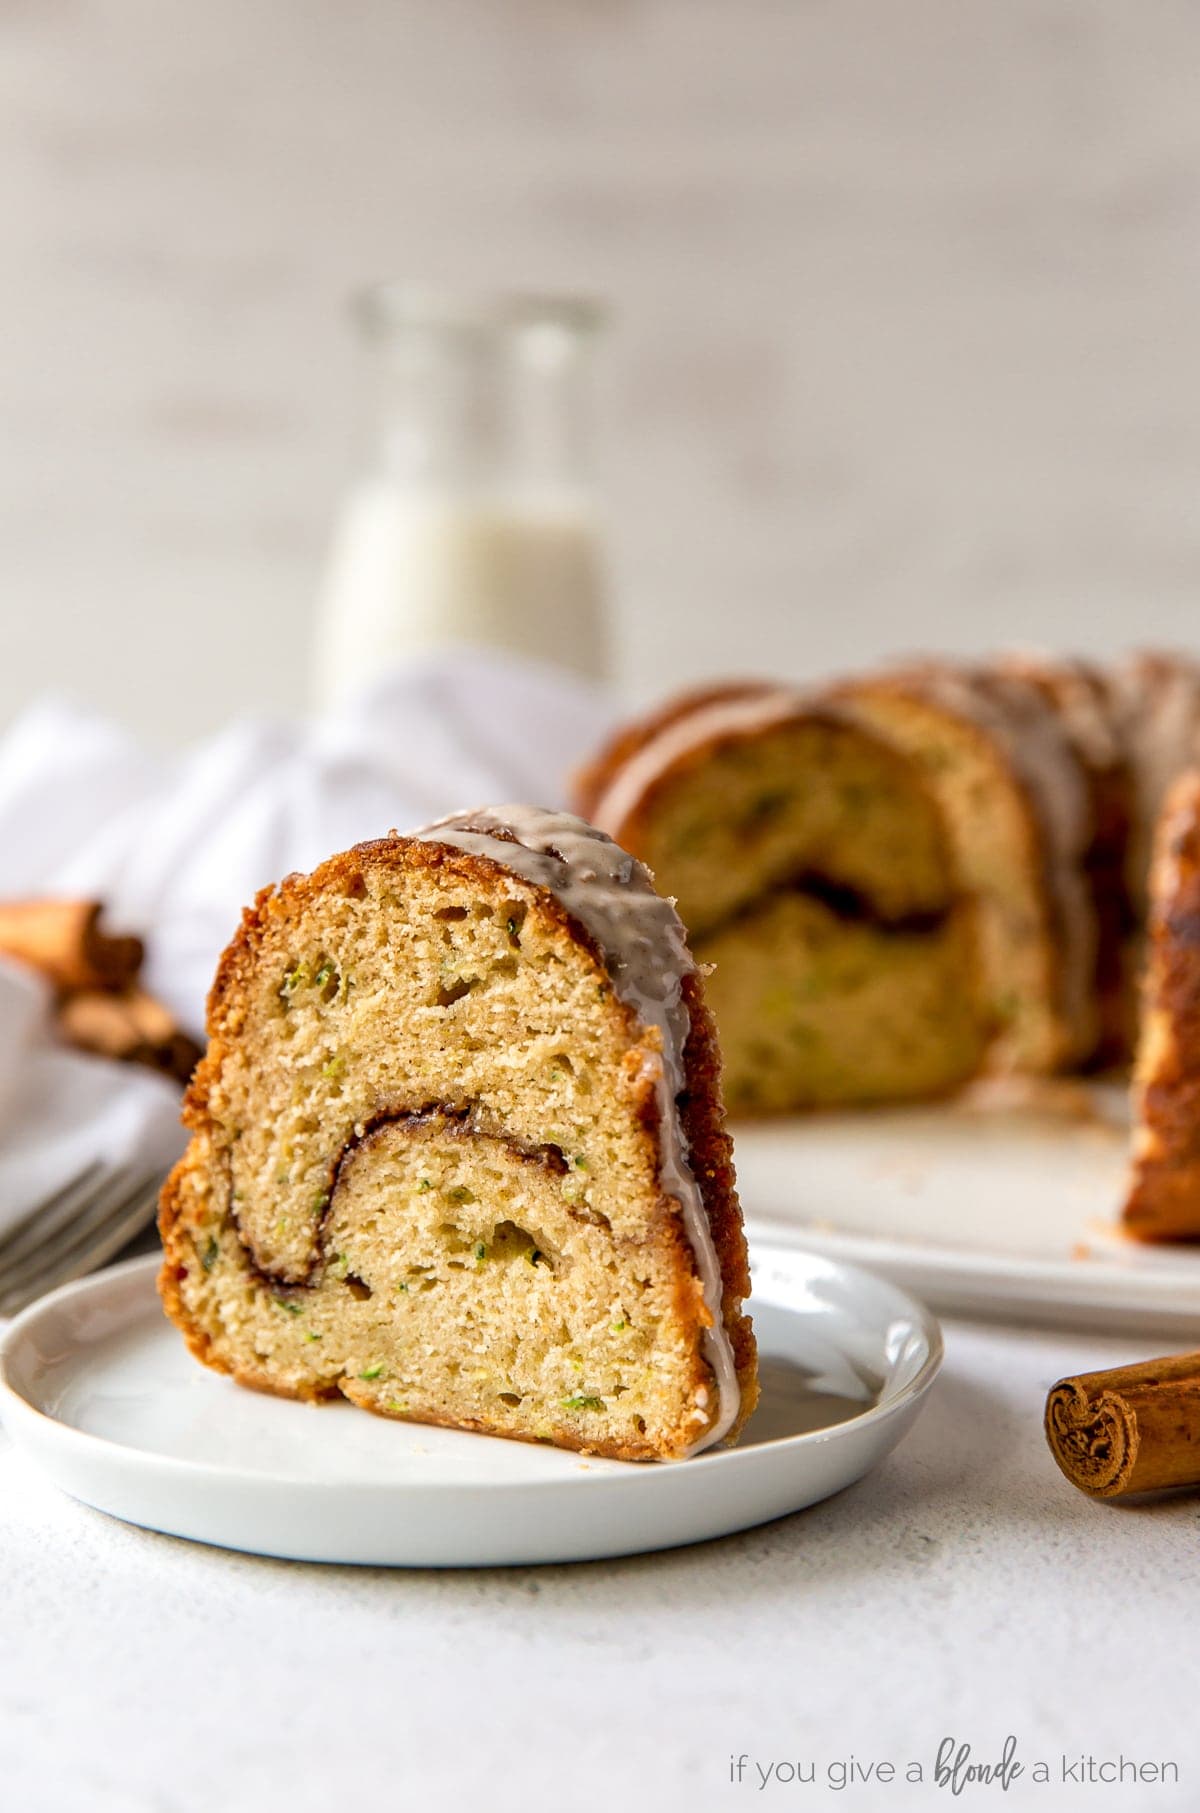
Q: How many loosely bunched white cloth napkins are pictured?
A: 1